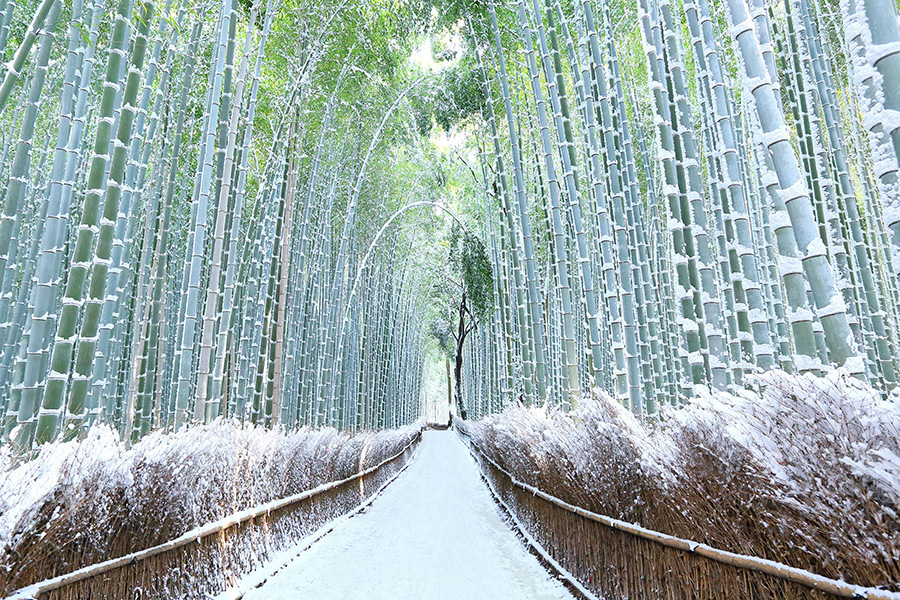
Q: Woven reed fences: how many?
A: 2